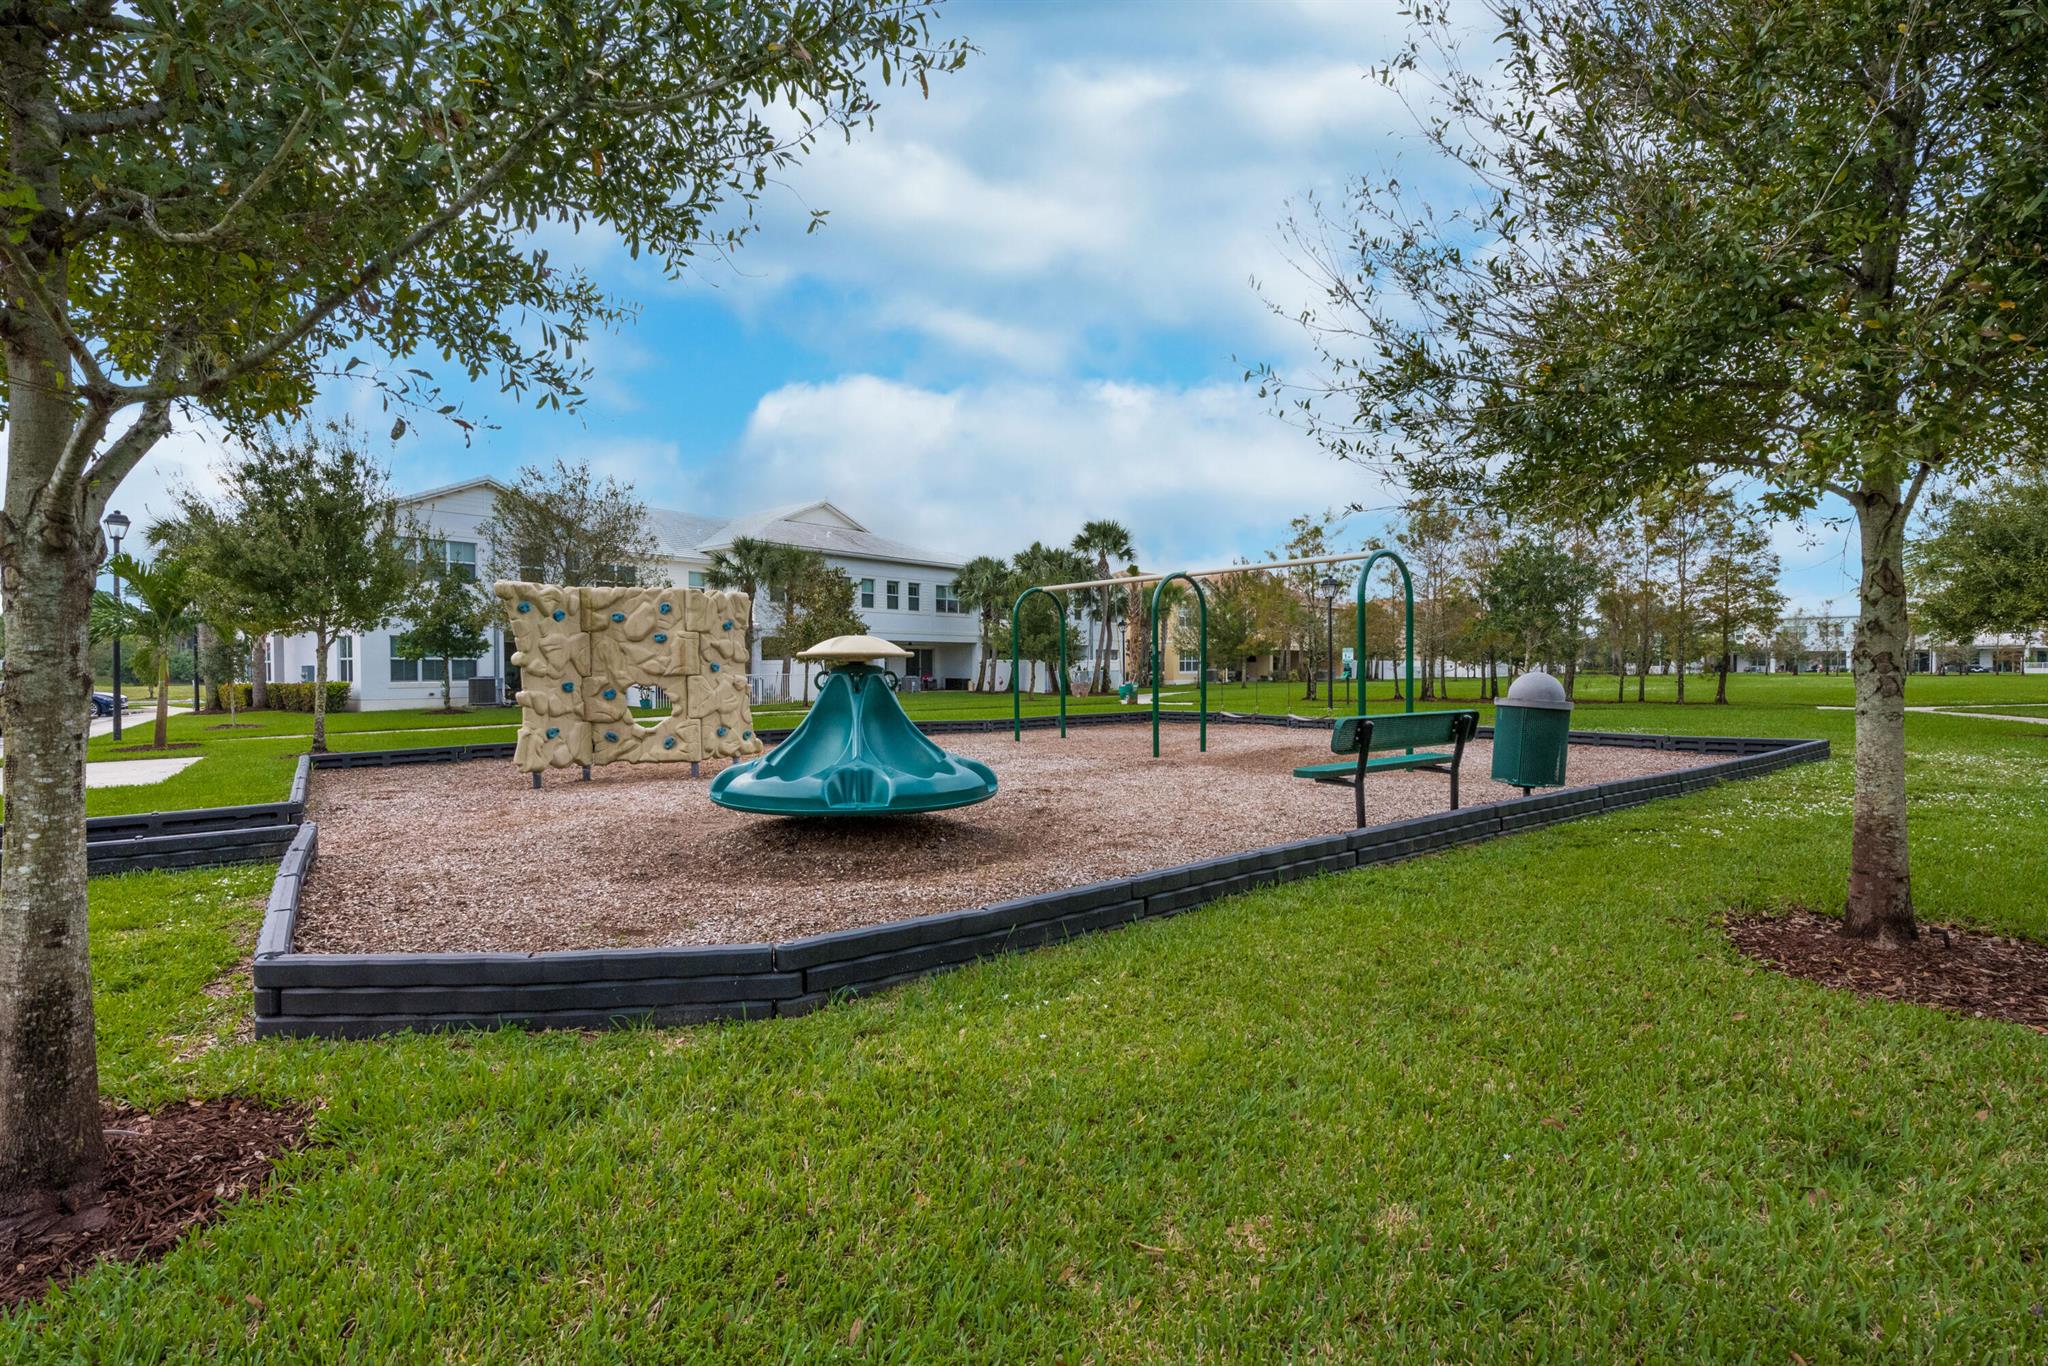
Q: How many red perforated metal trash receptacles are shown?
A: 0